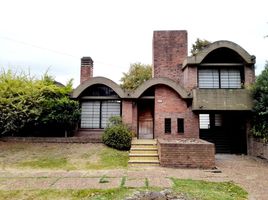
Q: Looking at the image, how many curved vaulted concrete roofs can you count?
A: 3